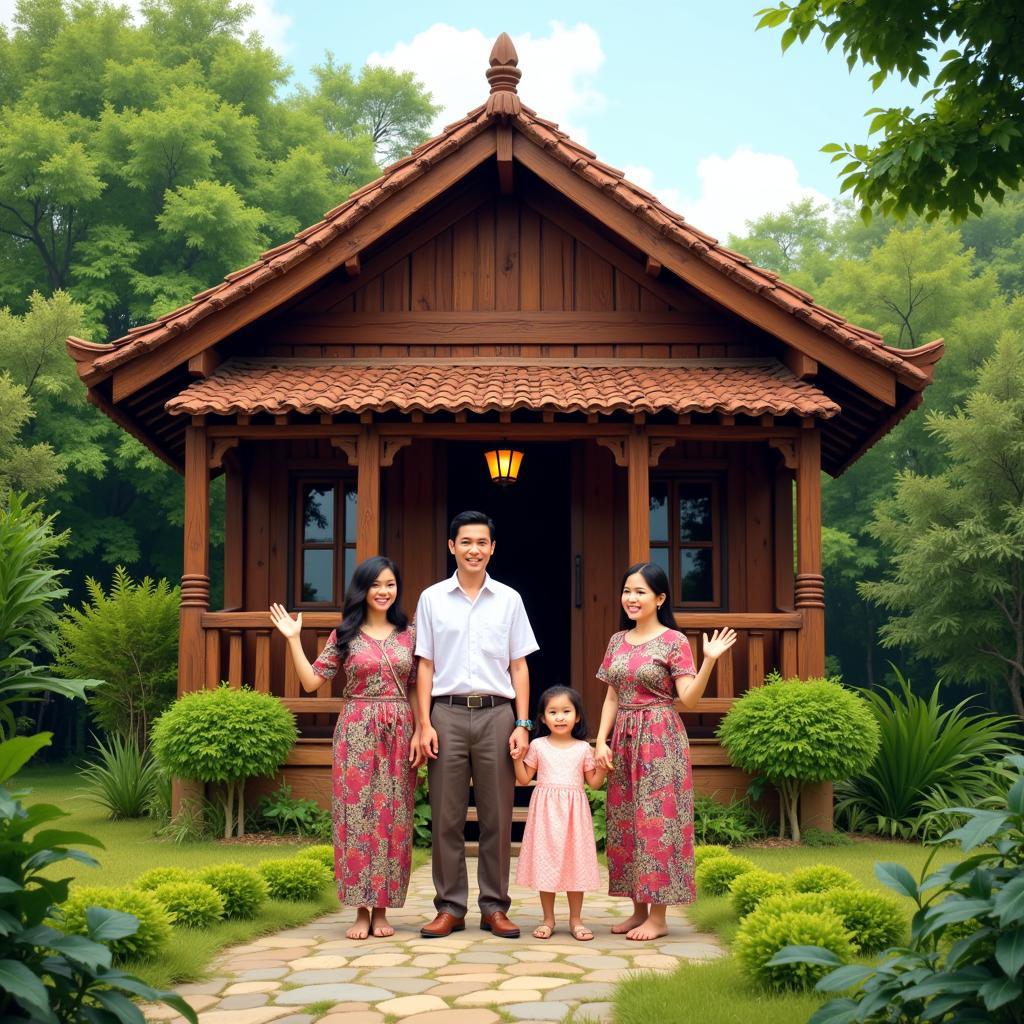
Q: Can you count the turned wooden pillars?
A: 2